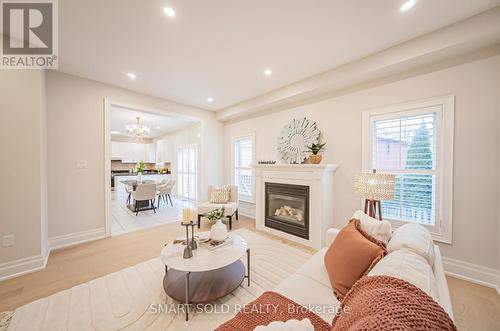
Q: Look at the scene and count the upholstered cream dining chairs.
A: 4